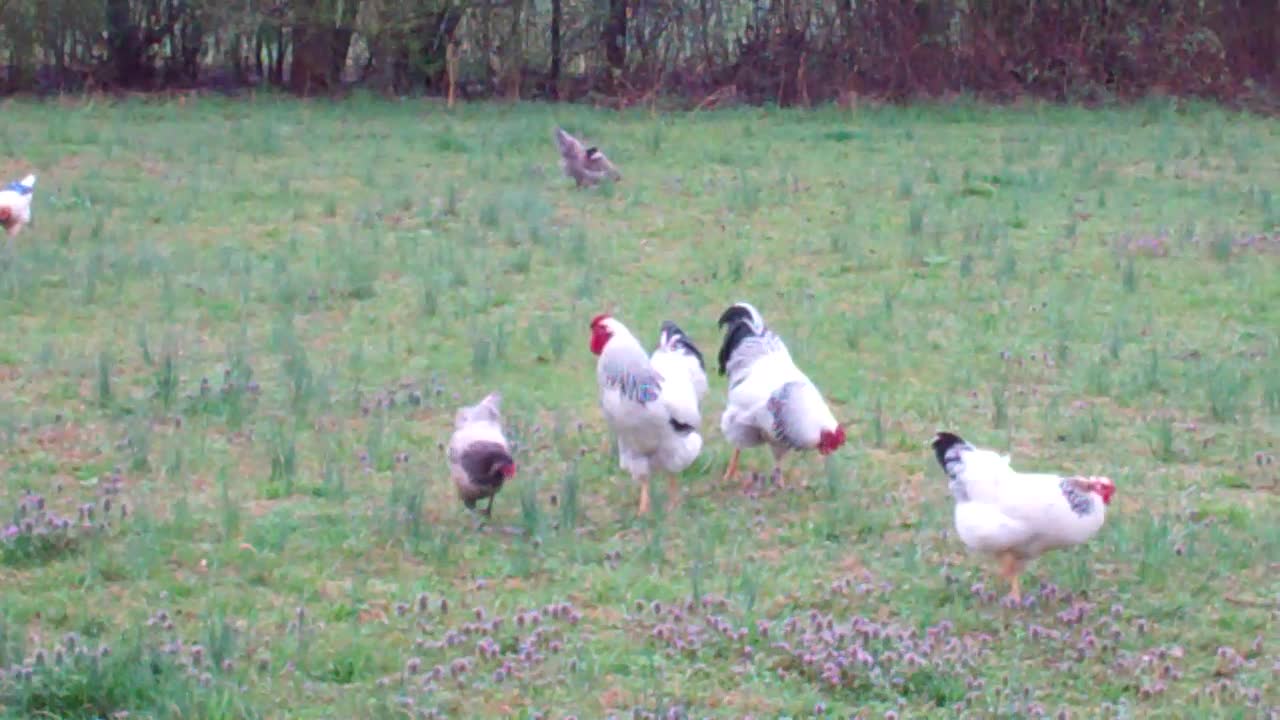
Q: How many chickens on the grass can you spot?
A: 6